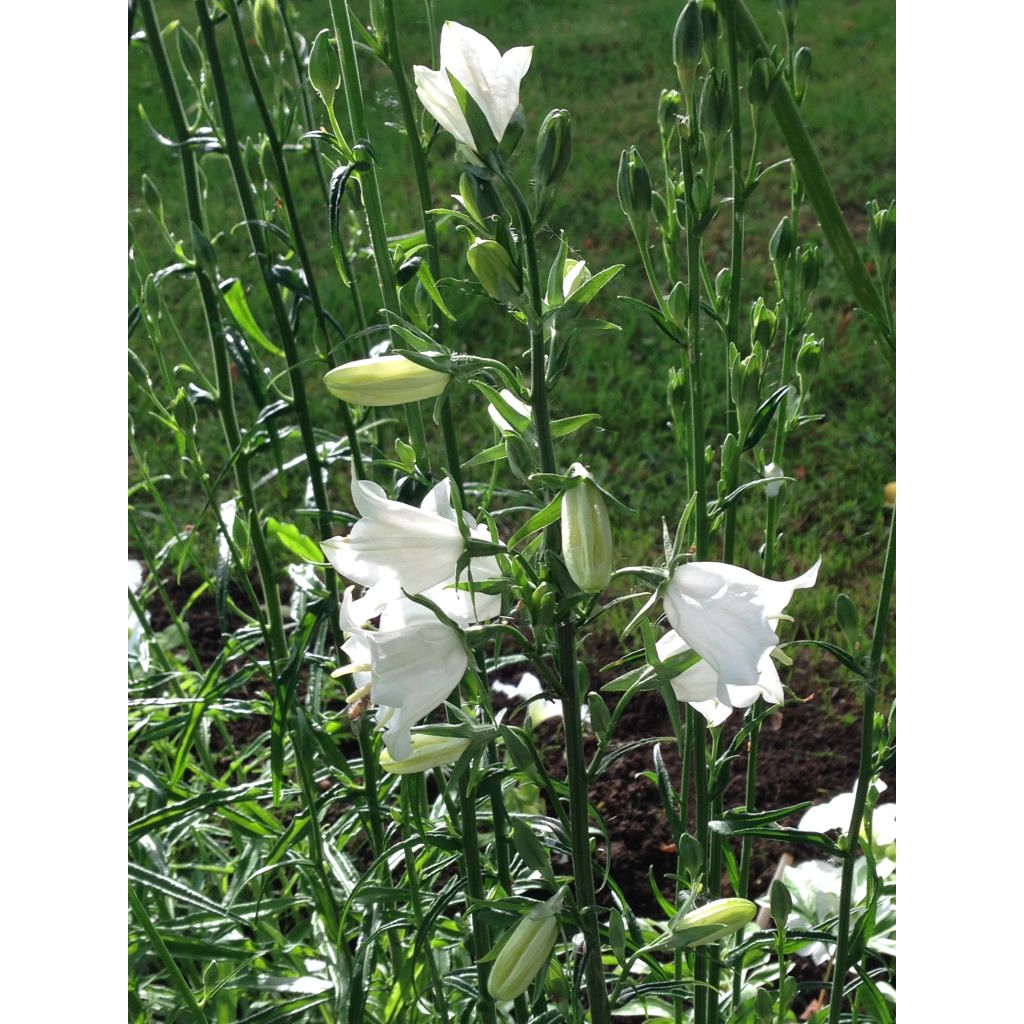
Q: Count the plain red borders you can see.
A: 0